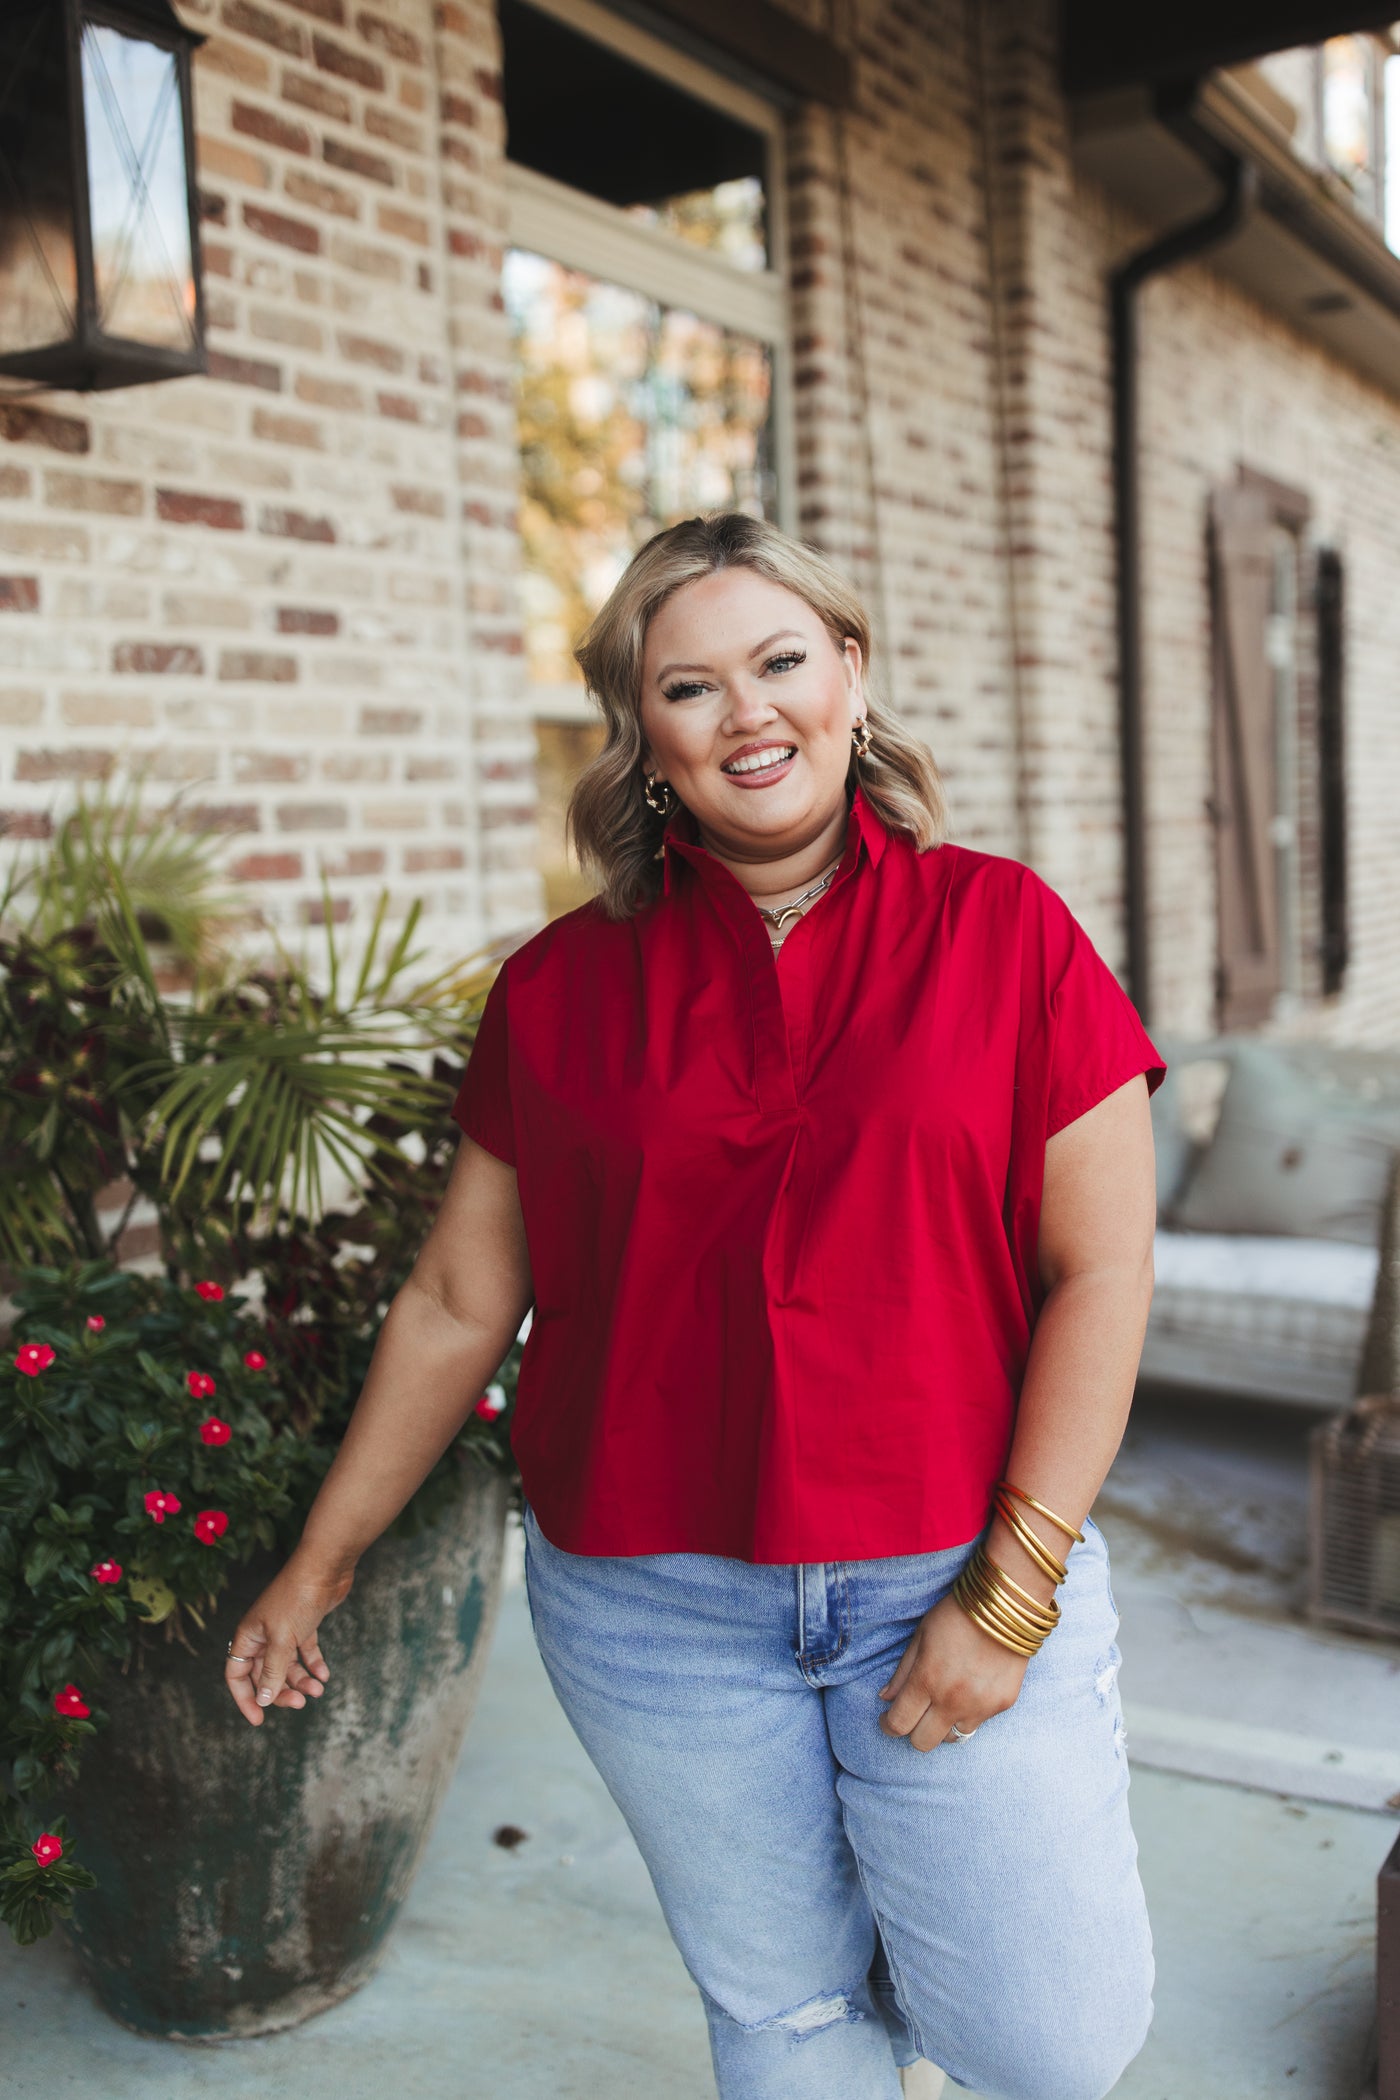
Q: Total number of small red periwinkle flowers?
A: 12